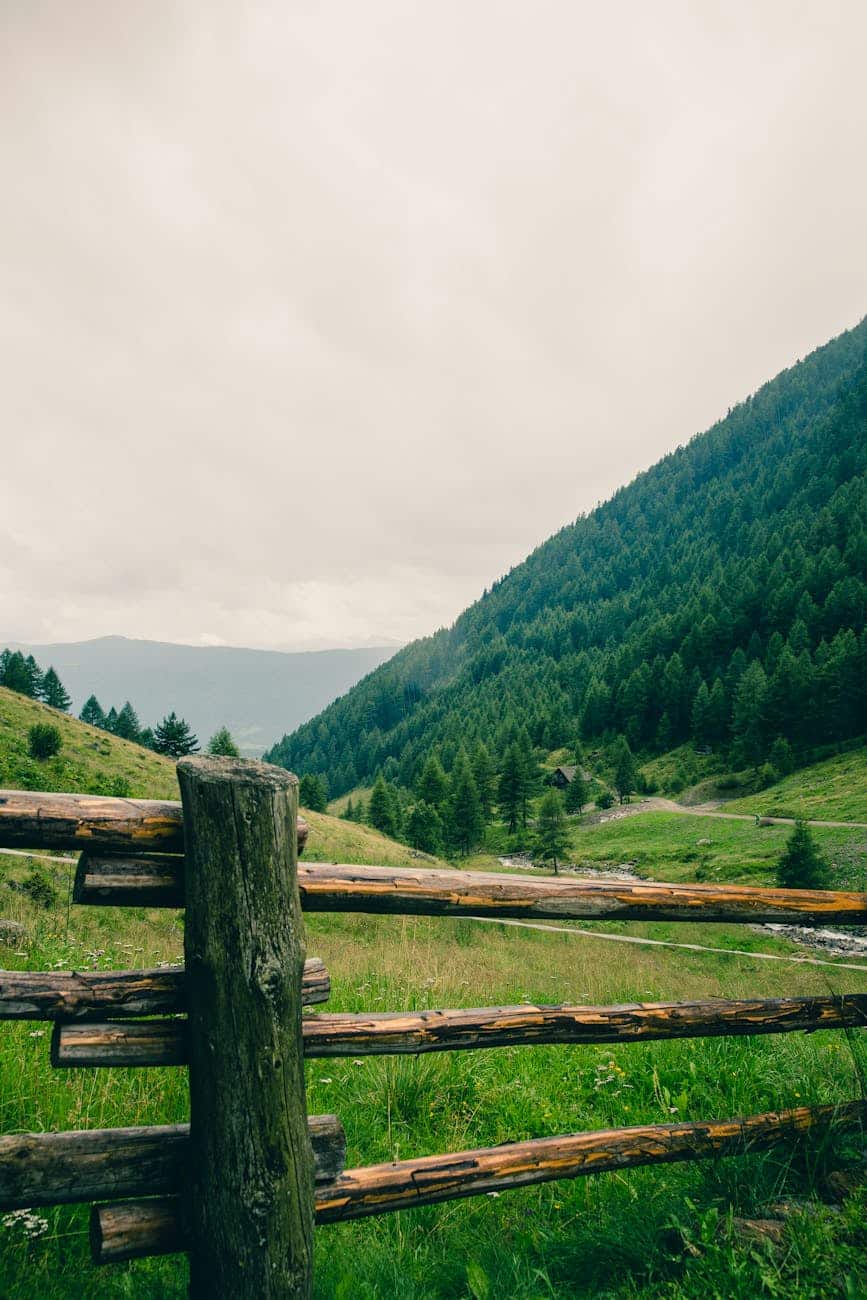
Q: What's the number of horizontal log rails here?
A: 6